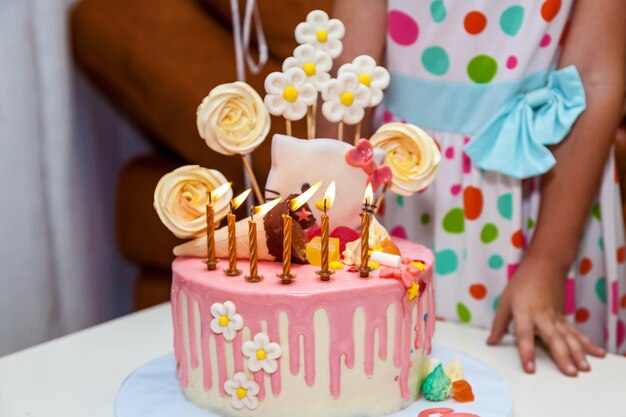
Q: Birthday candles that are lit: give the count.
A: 6